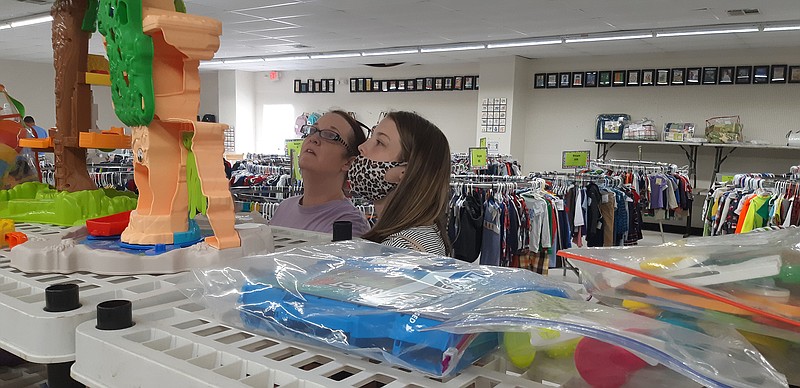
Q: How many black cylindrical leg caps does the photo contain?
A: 3